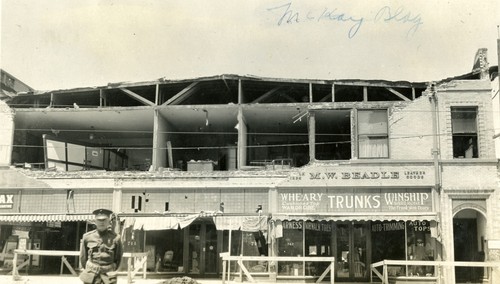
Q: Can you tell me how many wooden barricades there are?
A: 3